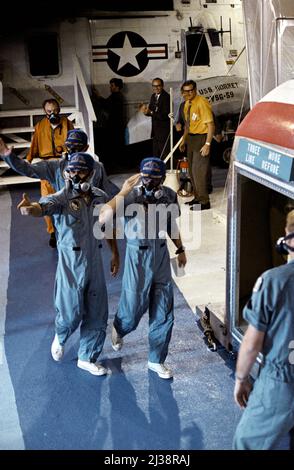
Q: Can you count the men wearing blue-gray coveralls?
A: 4